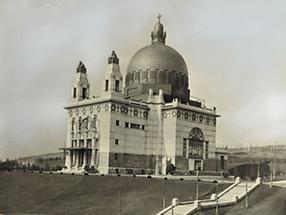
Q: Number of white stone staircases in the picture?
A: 1